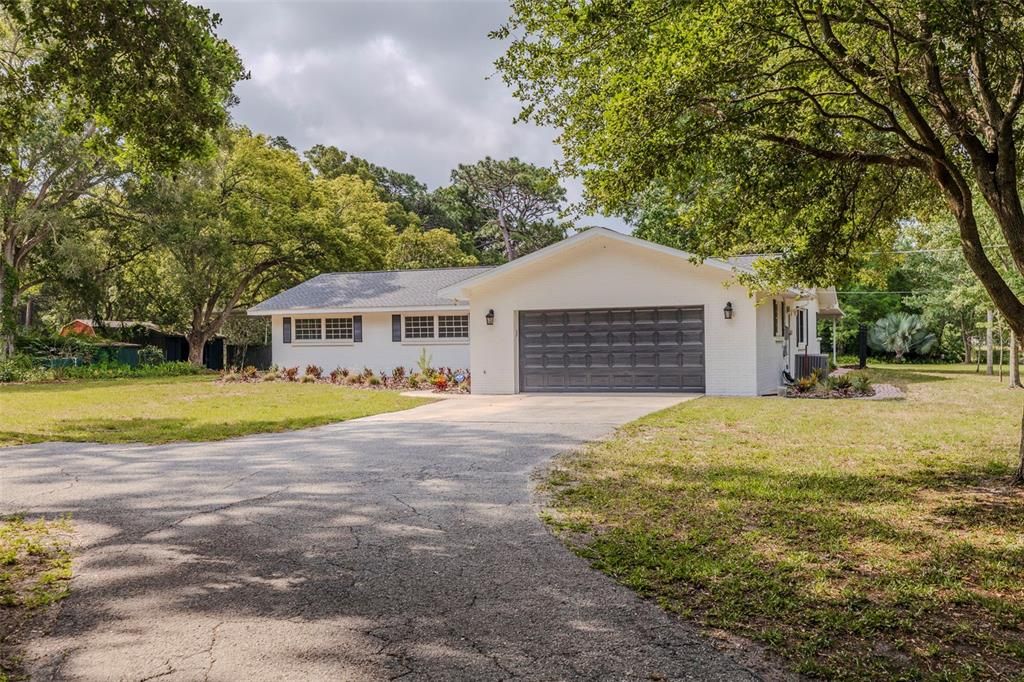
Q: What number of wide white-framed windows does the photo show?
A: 2